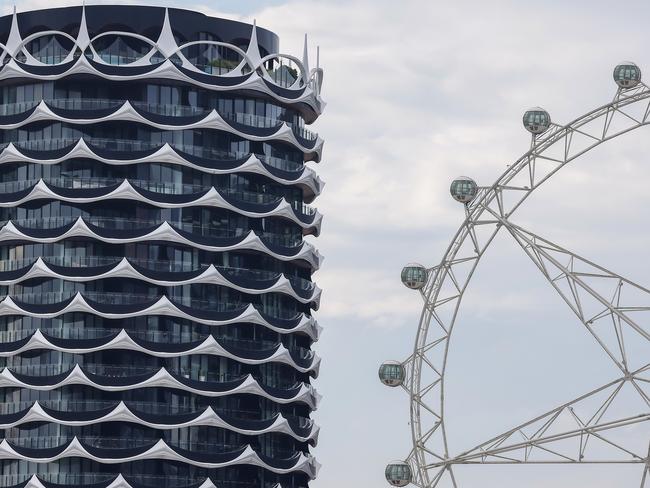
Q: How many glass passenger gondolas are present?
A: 6